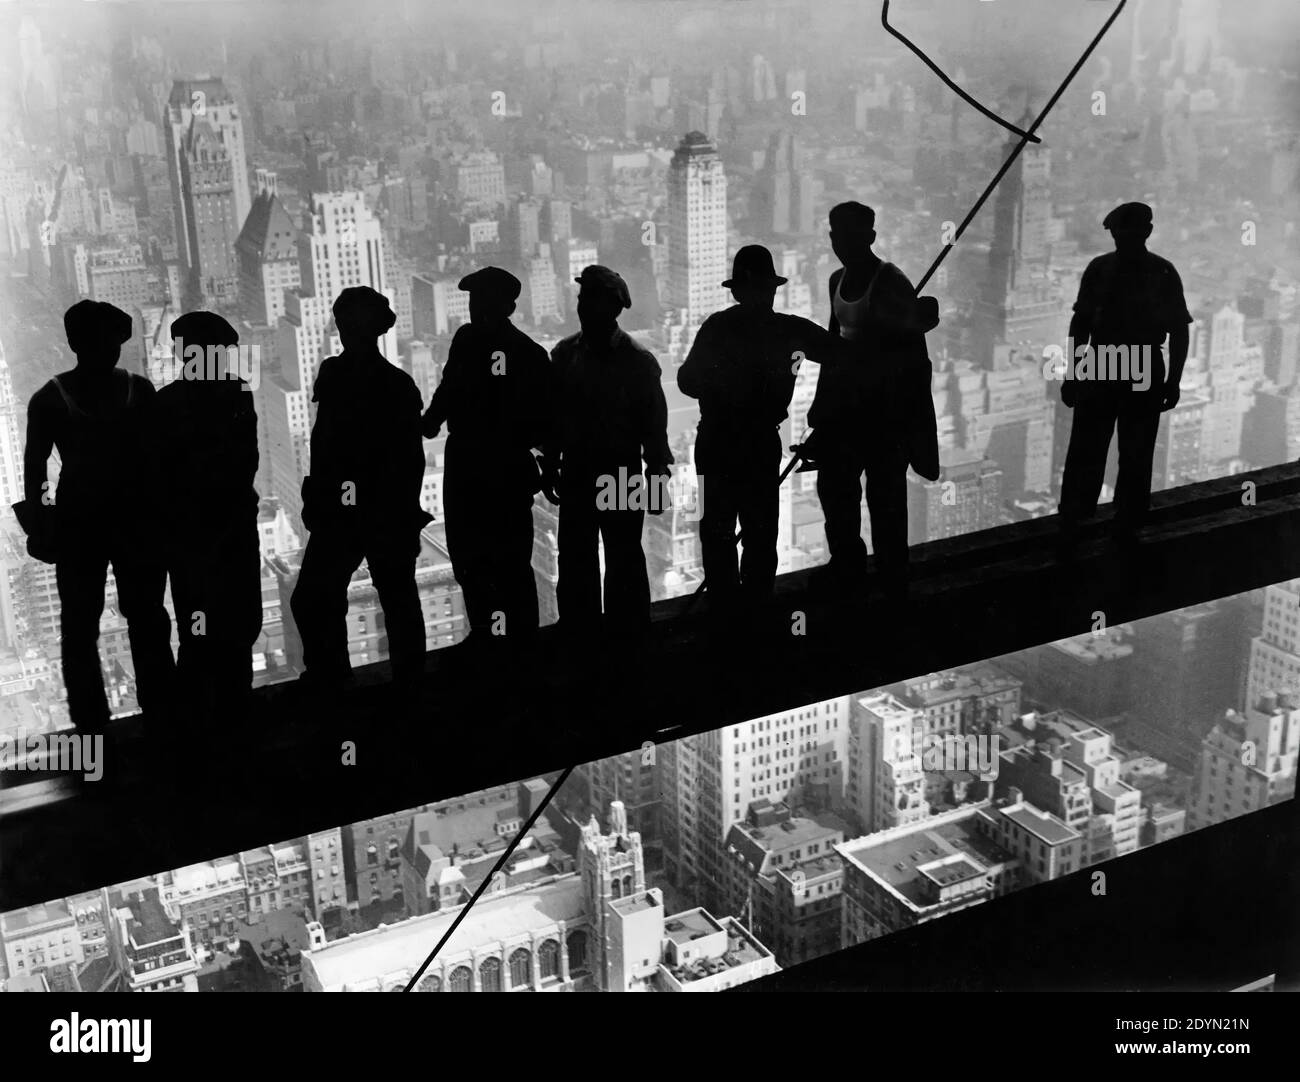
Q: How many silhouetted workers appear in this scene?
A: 8